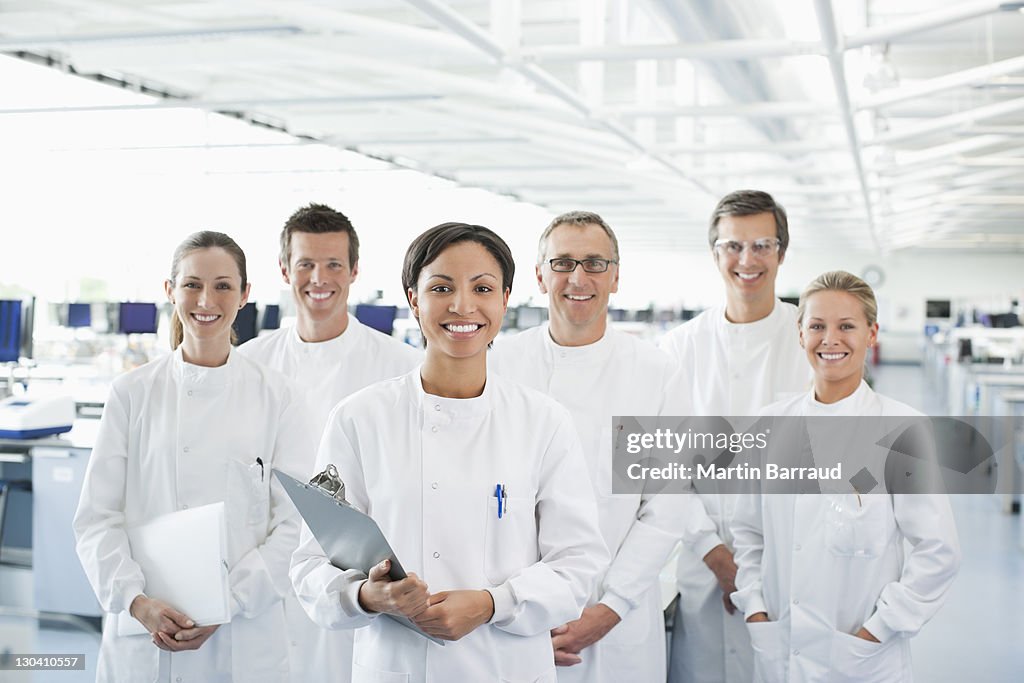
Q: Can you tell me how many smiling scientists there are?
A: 6